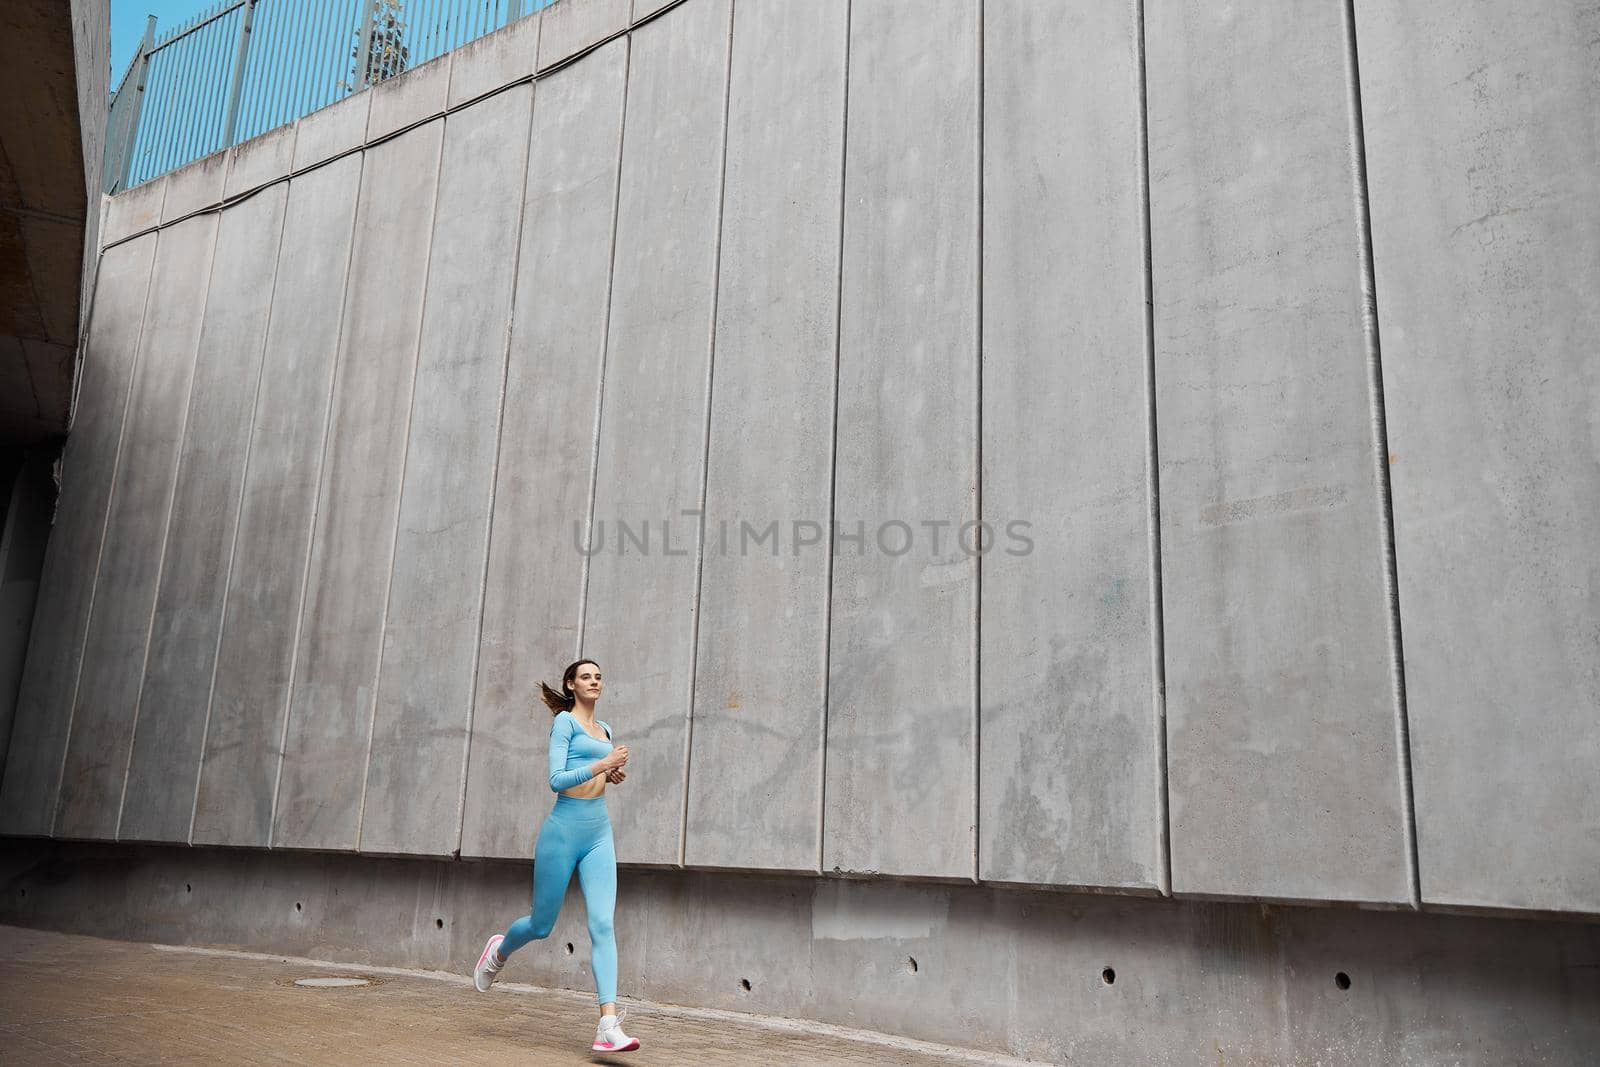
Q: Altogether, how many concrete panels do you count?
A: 13